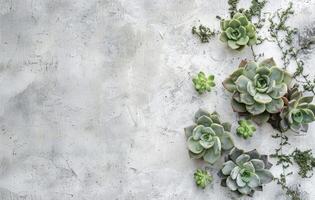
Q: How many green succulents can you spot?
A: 8